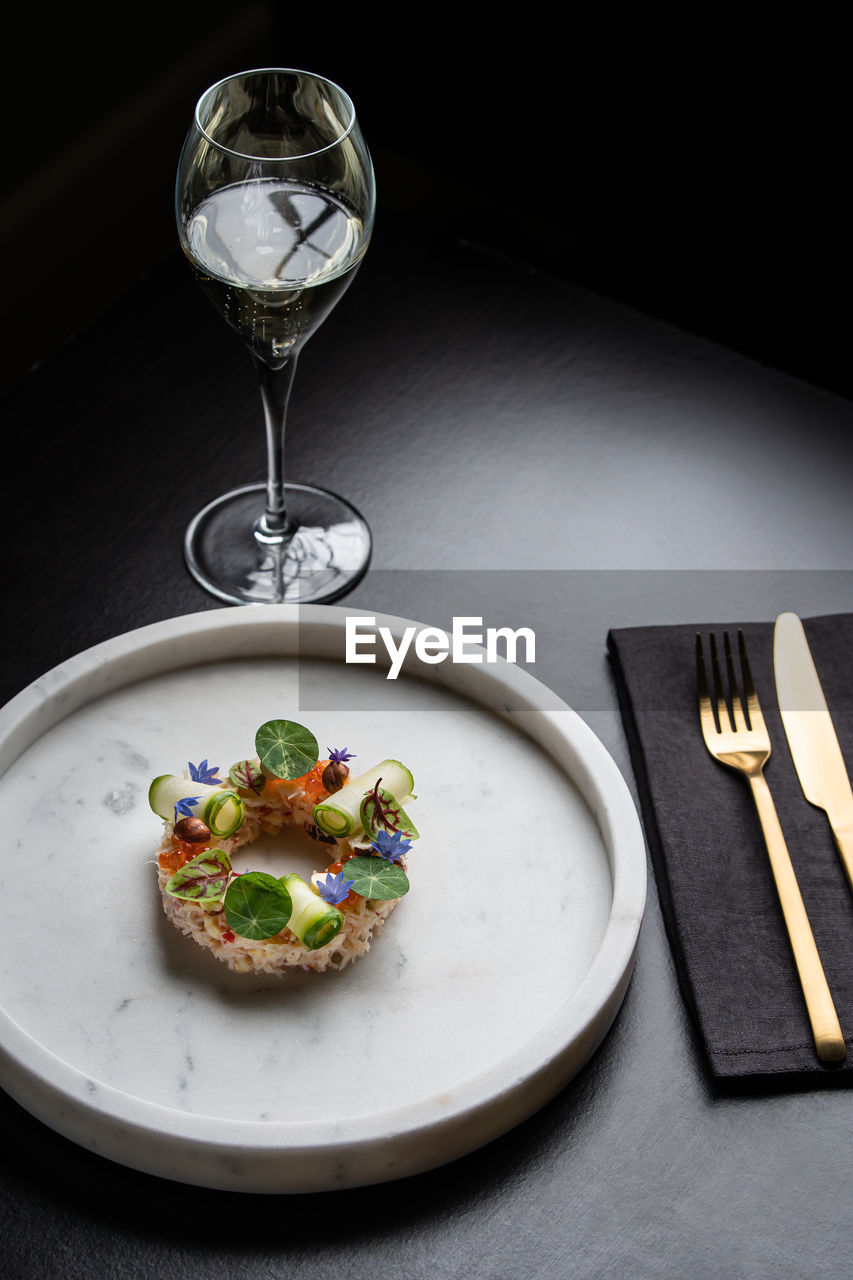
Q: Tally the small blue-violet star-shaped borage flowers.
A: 5